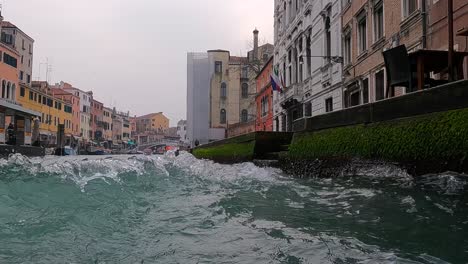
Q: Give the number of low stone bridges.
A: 1